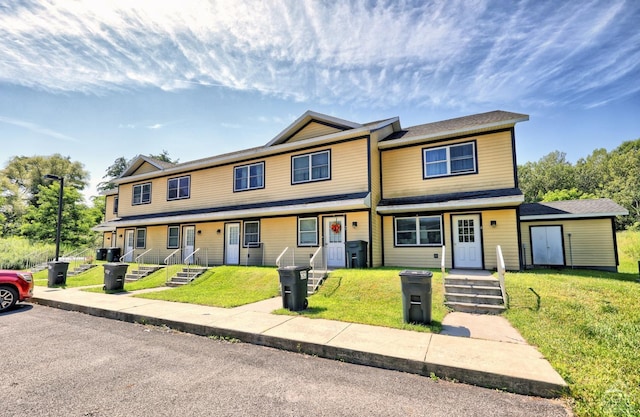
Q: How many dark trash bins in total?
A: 7